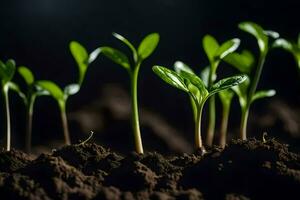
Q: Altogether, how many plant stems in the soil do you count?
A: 8